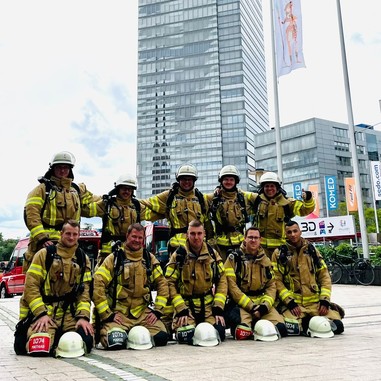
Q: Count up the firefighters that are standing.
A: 5